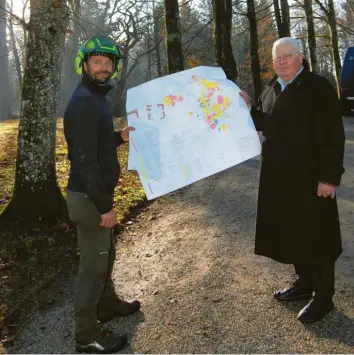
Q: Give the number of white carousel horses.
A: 0